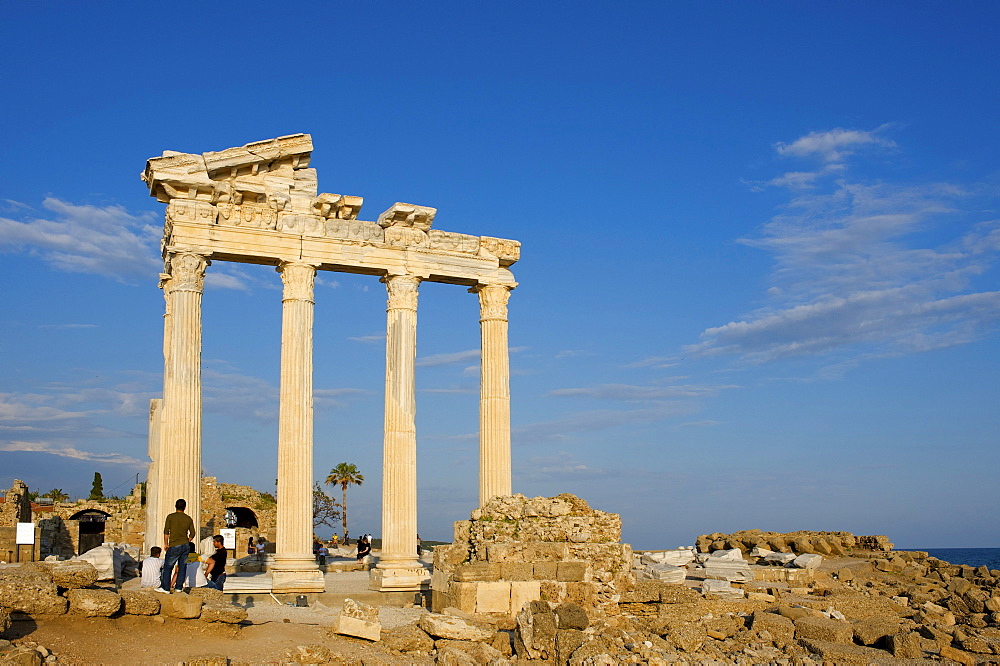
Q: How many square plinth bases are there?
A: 2